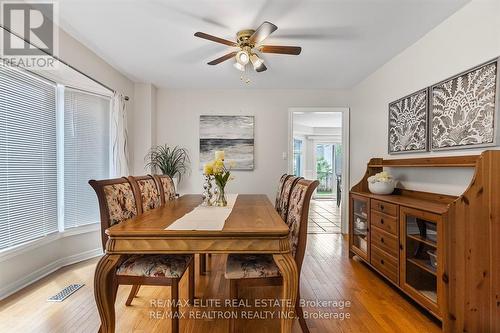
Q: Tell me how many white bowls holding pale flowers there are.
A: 1